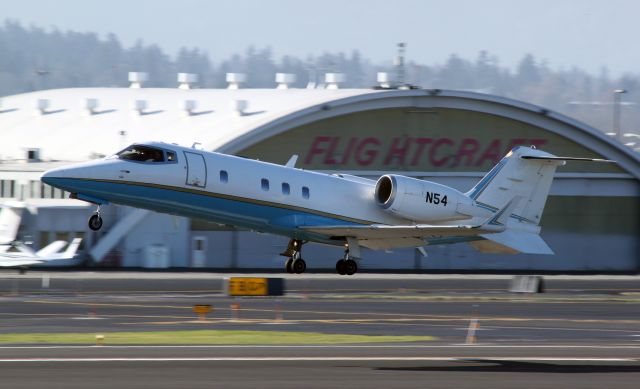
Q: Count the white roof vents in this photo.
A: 11